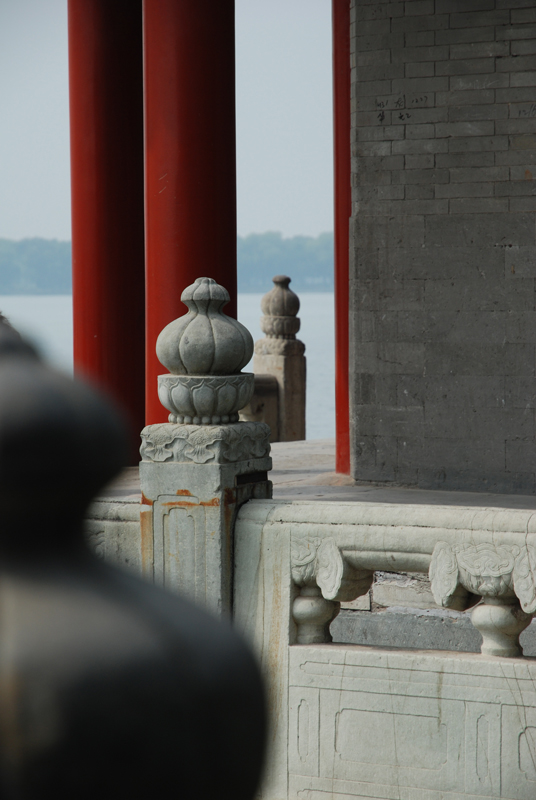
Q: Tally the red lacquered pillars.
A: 3